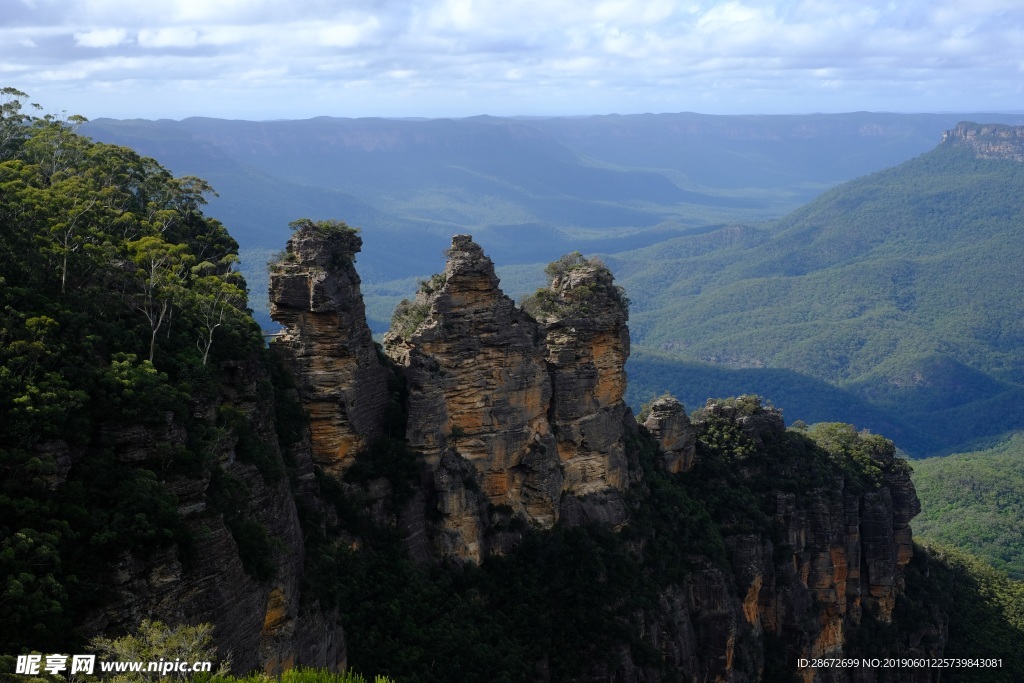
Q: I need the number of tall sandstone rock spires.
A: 3